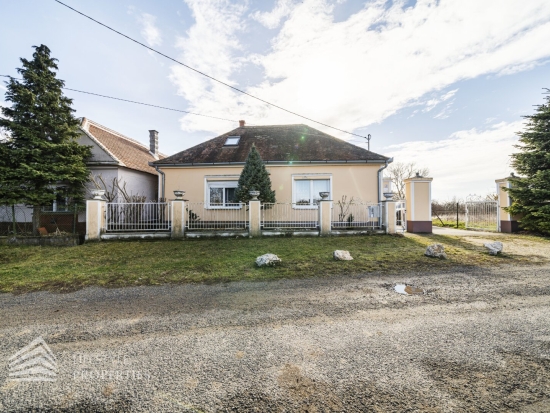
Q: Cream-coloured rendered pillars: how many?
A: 7